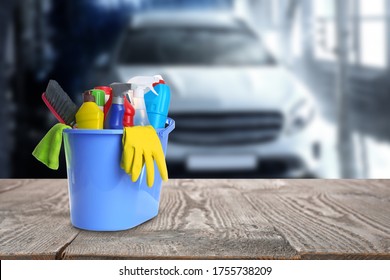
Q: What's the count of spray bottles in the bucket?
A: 2